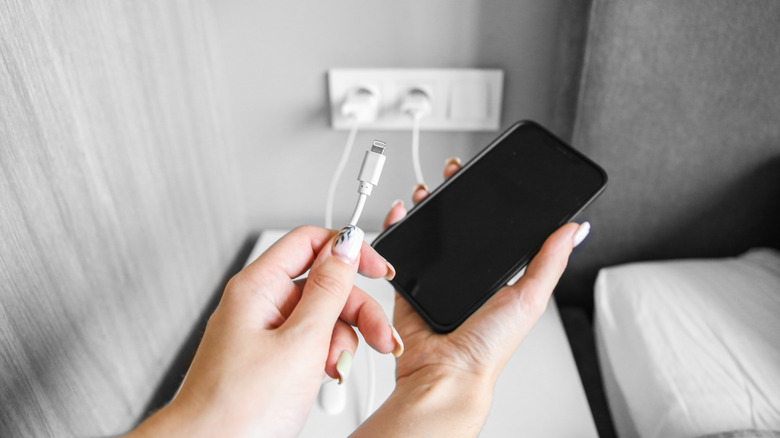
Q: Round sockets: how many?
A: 2